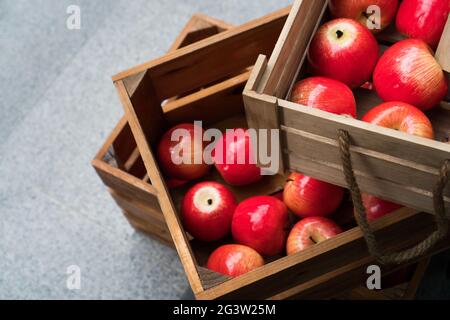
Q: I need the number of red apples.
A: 14